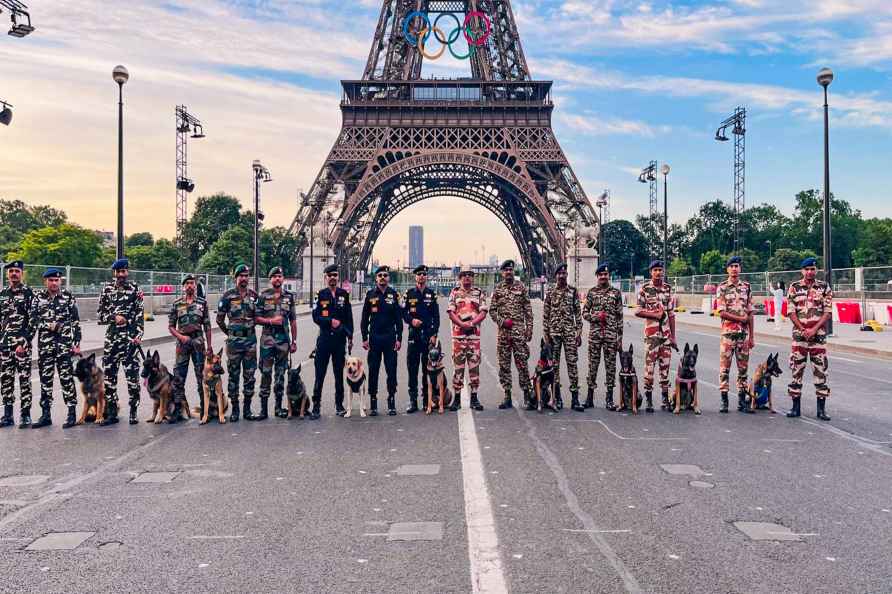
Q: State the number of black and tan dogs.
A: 9